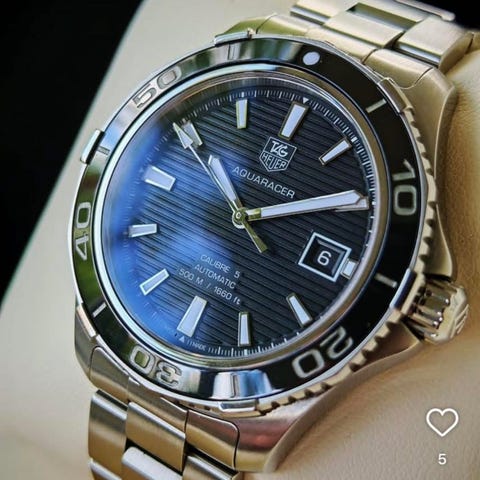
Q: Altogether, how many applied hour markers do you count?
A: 12